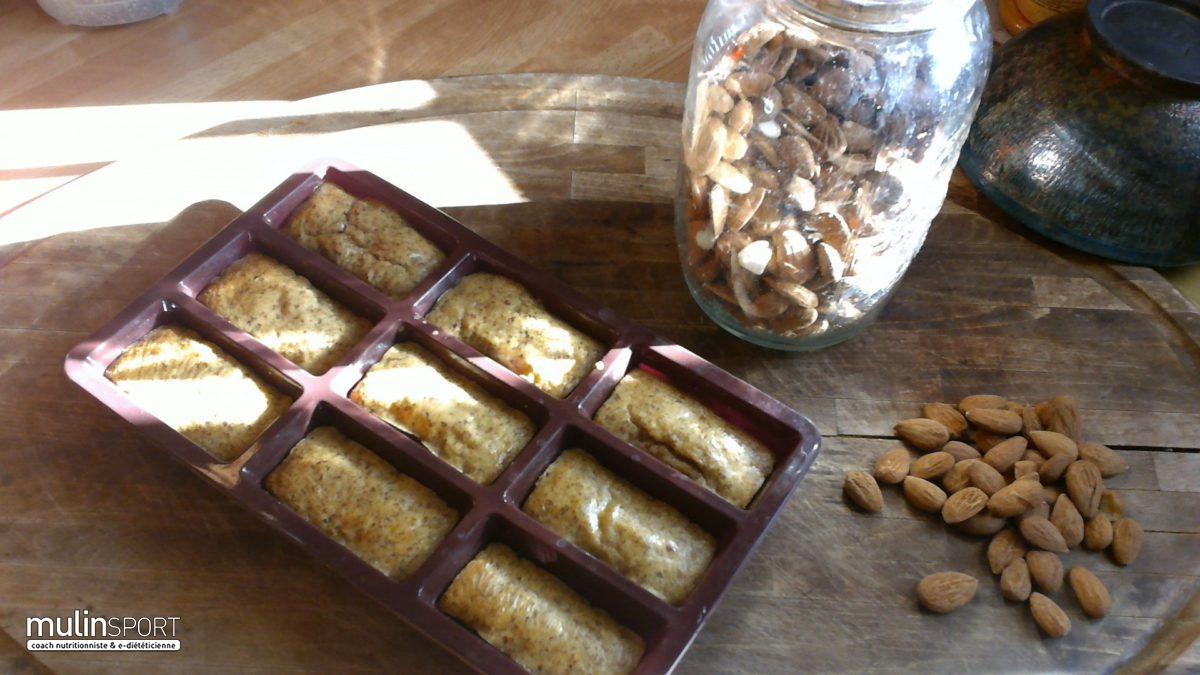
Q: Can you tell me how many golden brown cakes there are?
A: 9